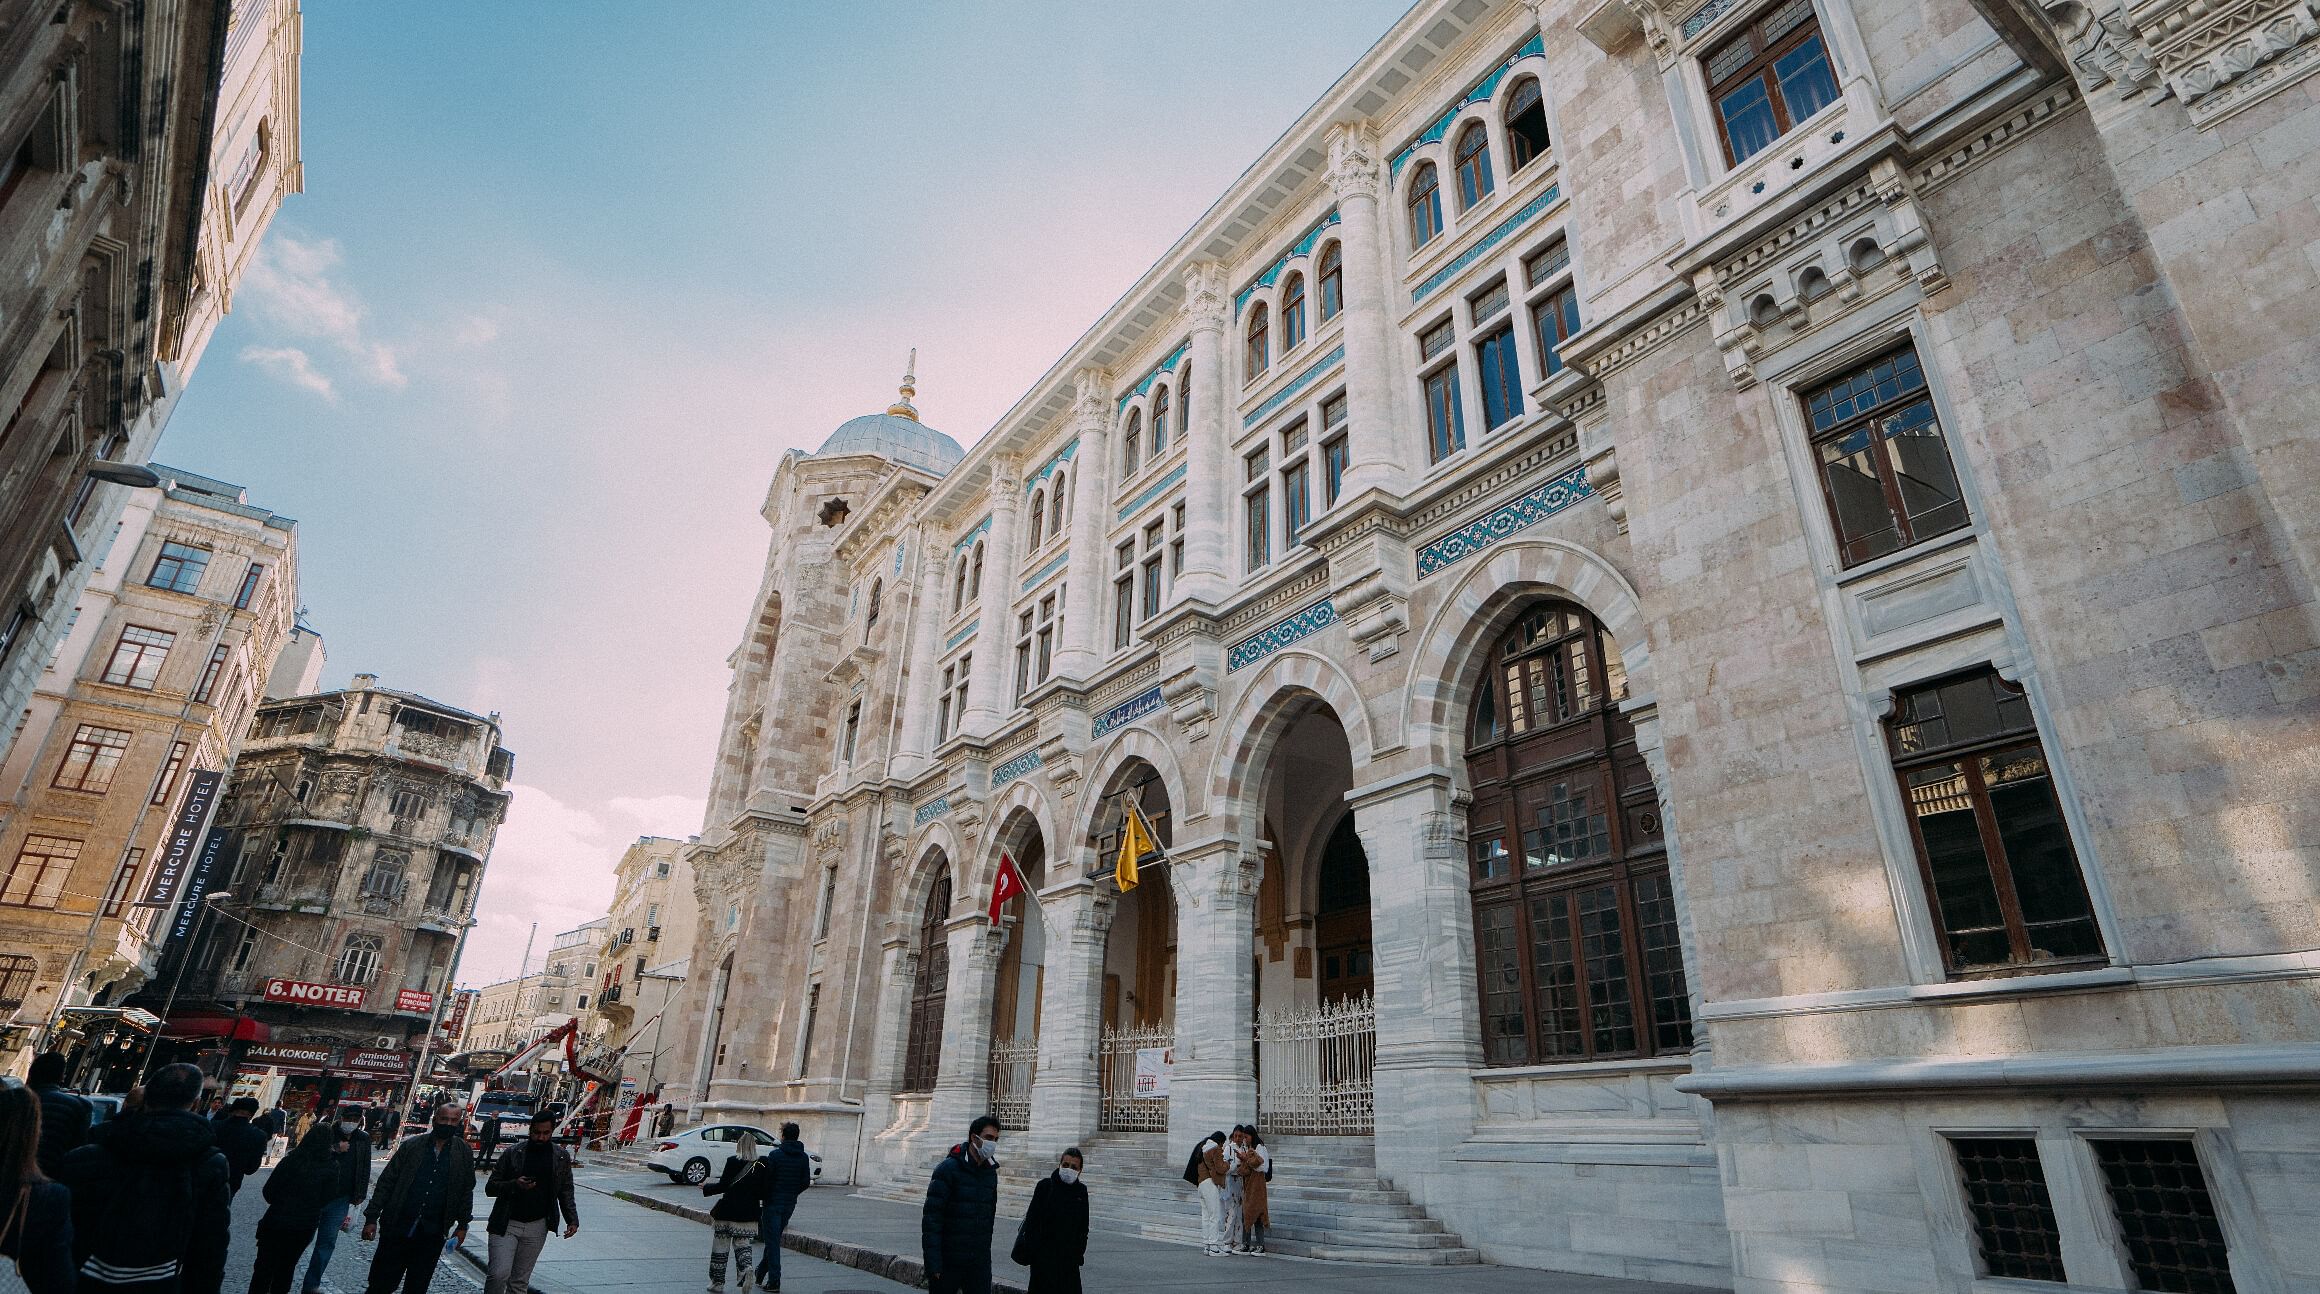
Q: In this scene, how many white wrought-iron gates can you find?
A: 3